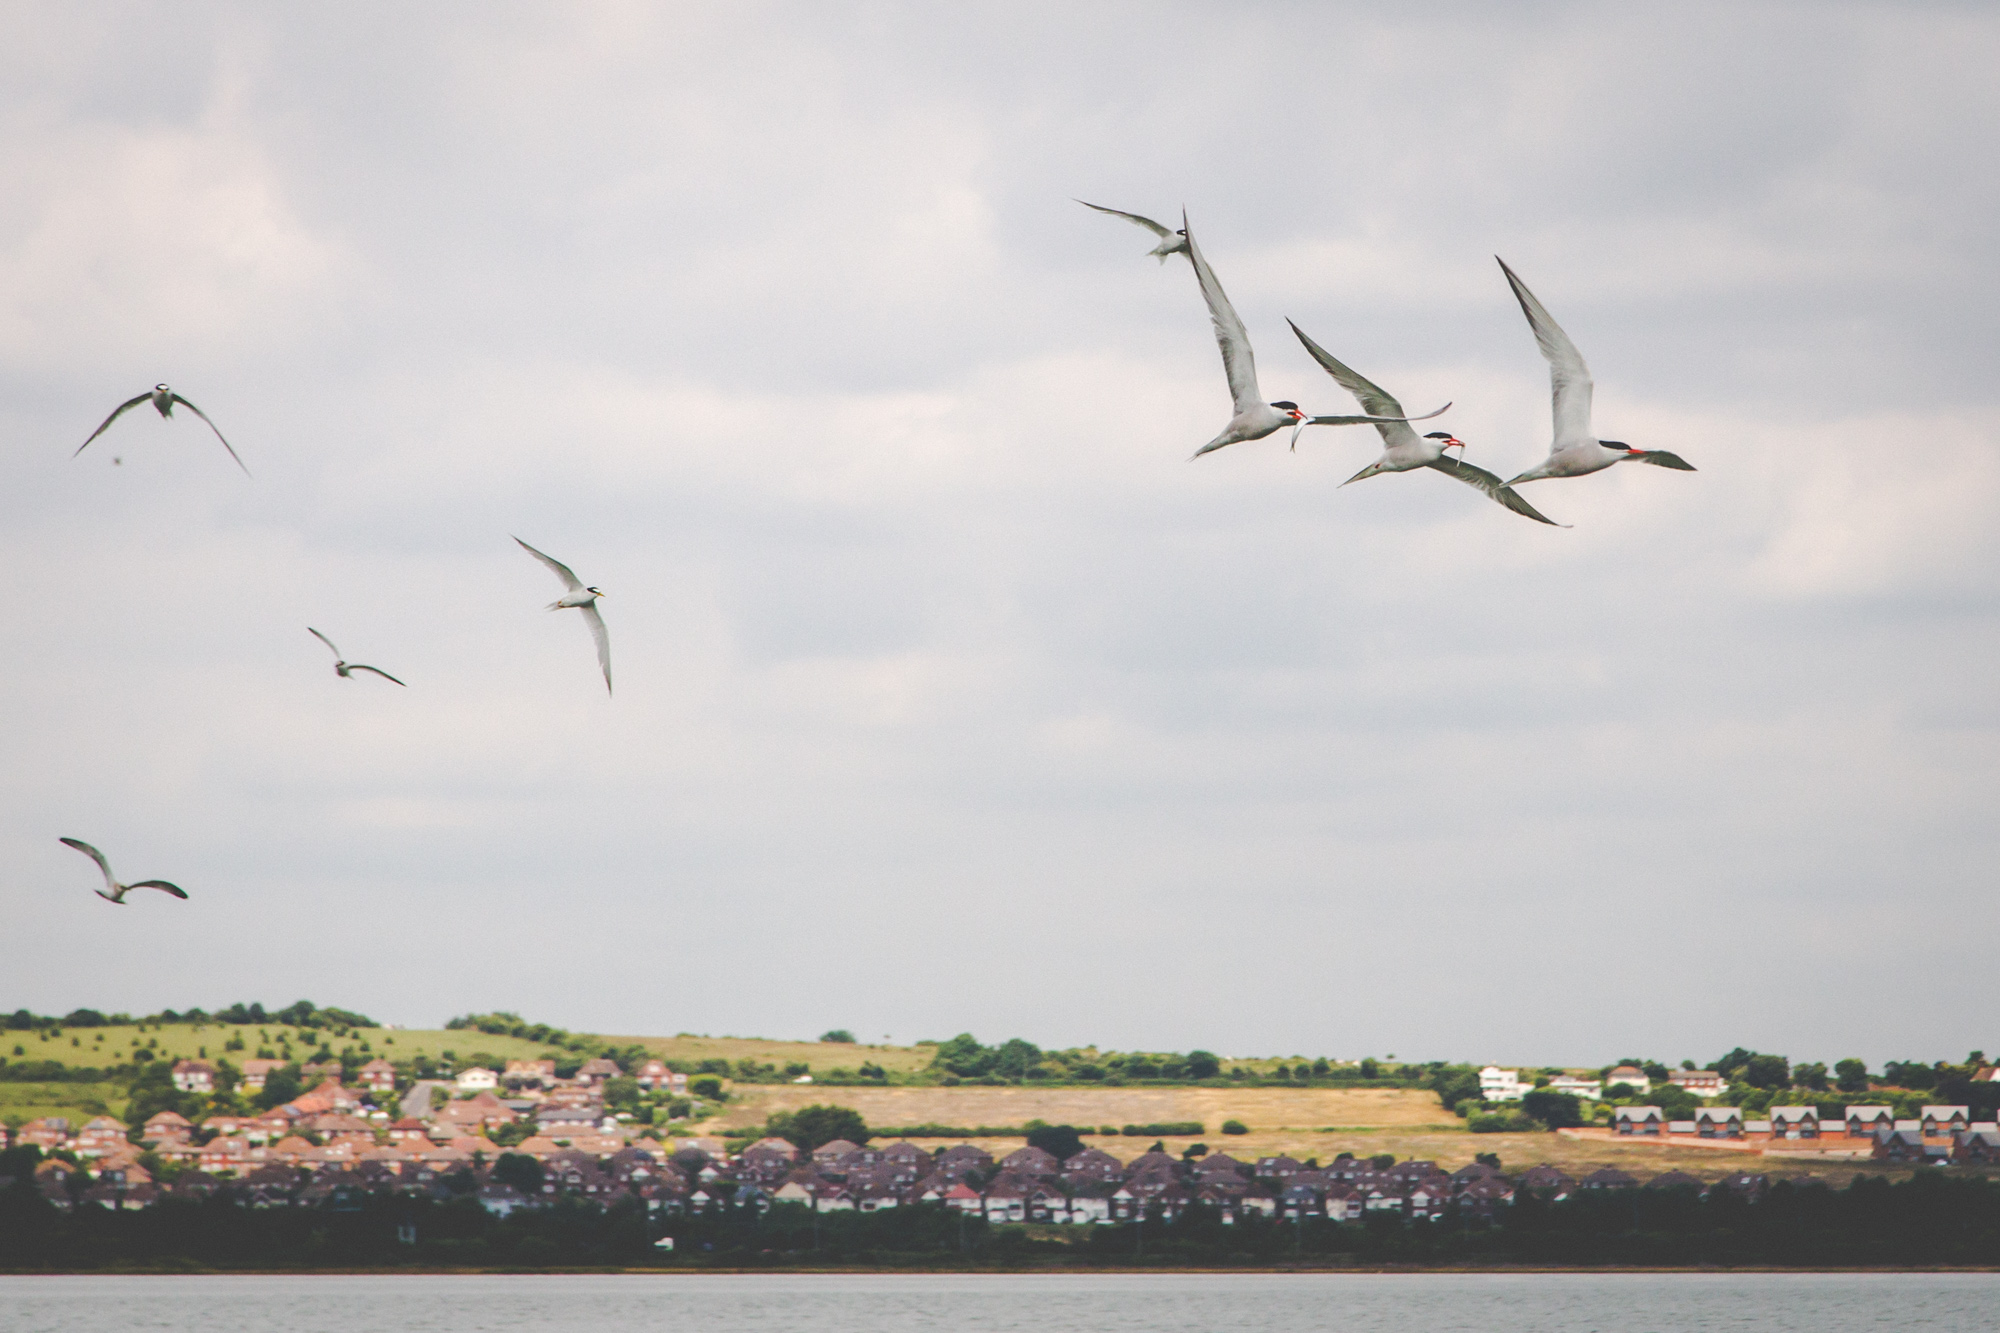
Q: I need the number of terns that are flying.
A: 8